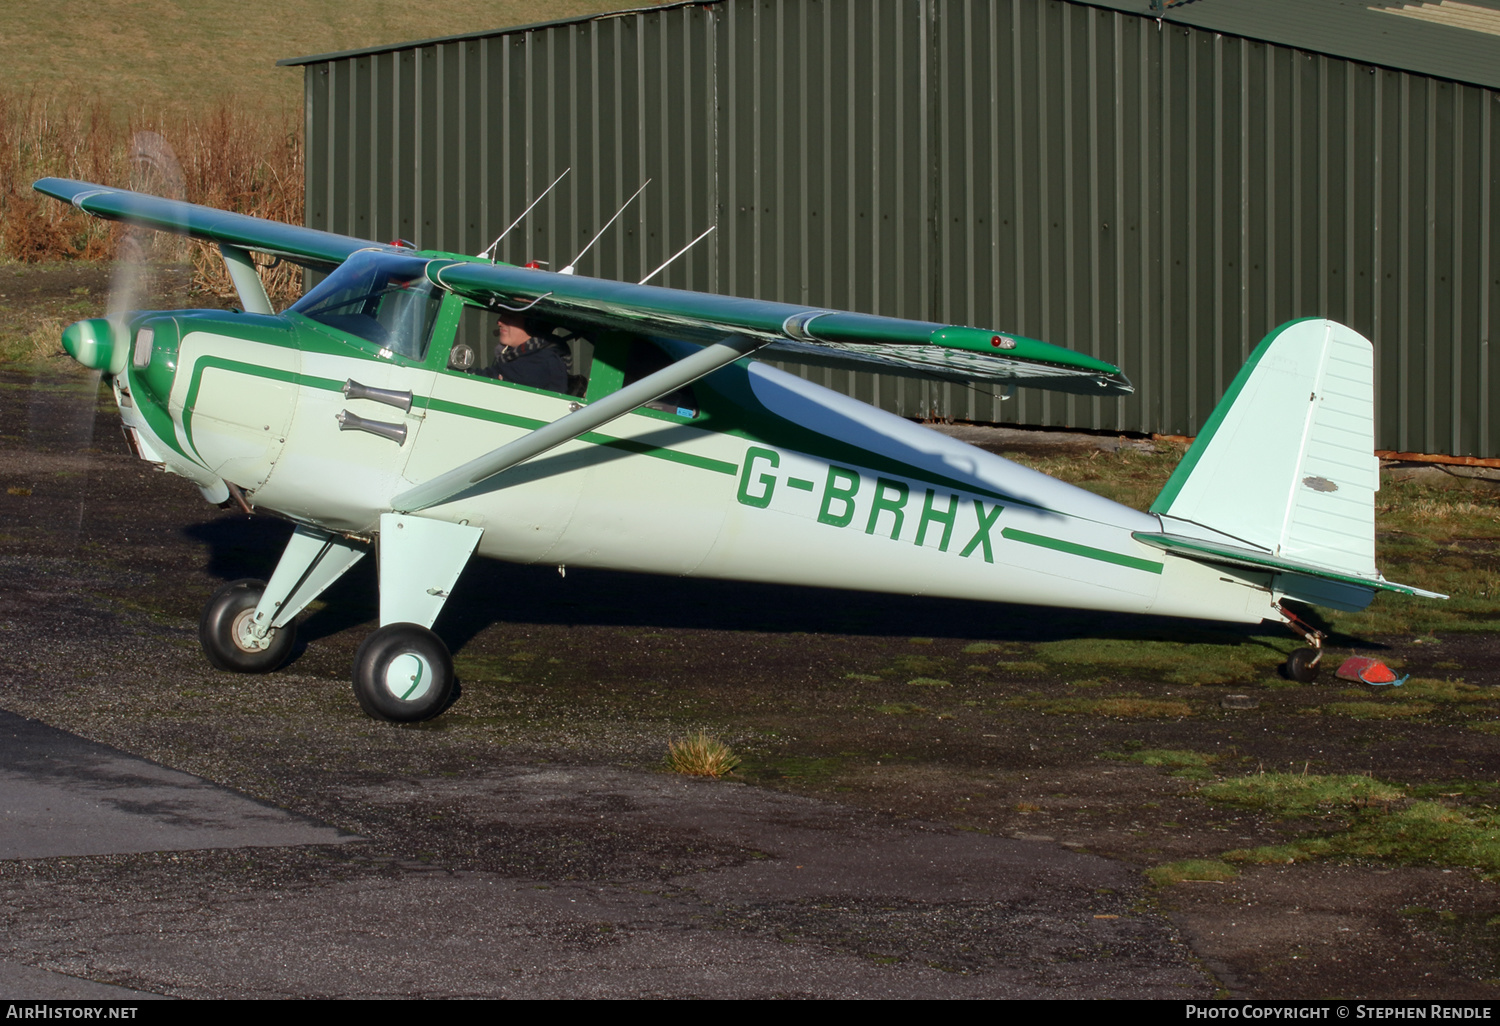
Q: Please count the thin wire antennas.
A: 3